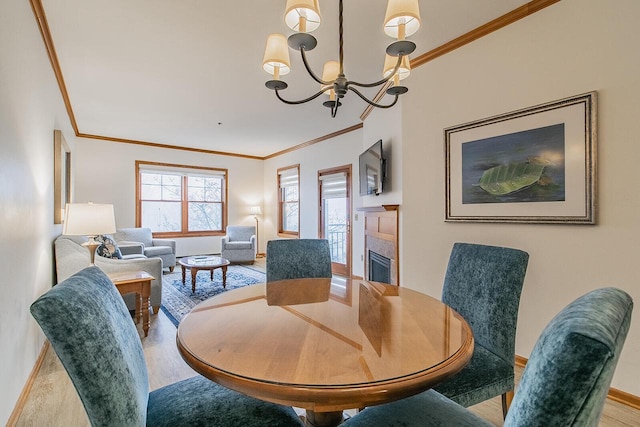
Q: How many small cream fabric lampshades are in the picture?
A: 5